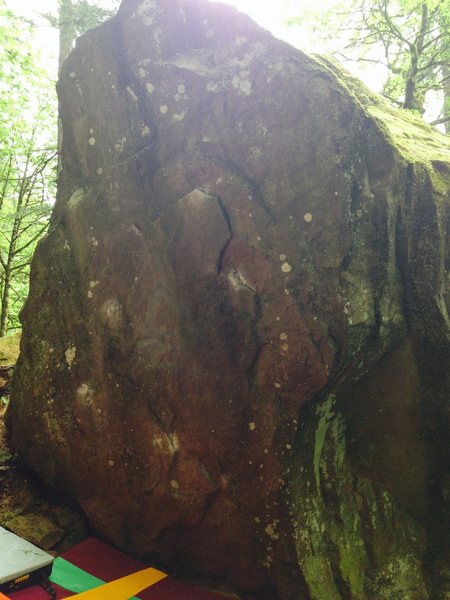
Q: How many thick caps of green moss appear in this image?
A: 1